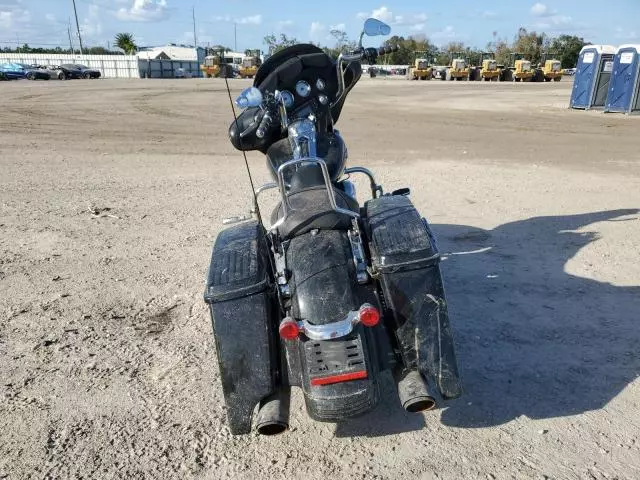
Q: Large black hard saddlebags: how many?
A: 2